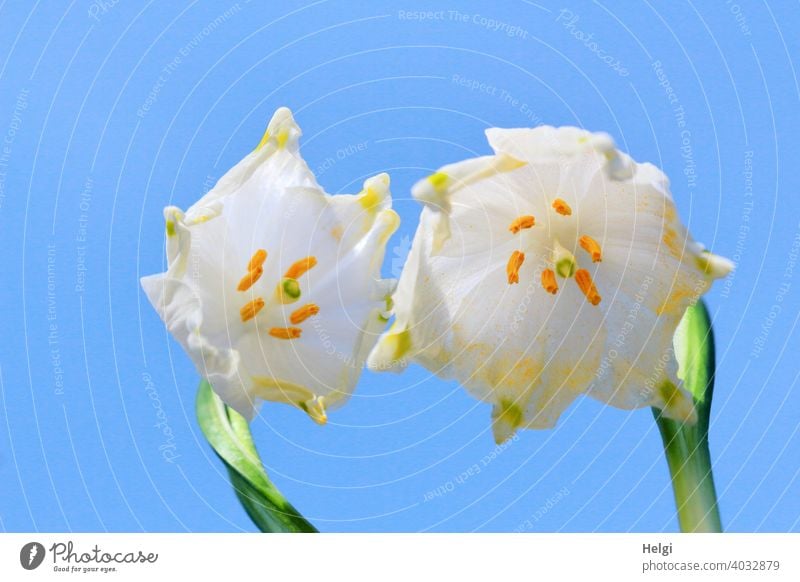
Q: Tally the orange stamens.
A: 12